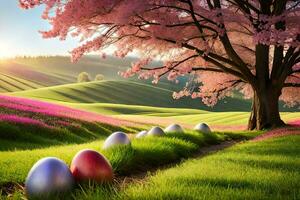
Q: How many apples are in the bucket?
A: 0